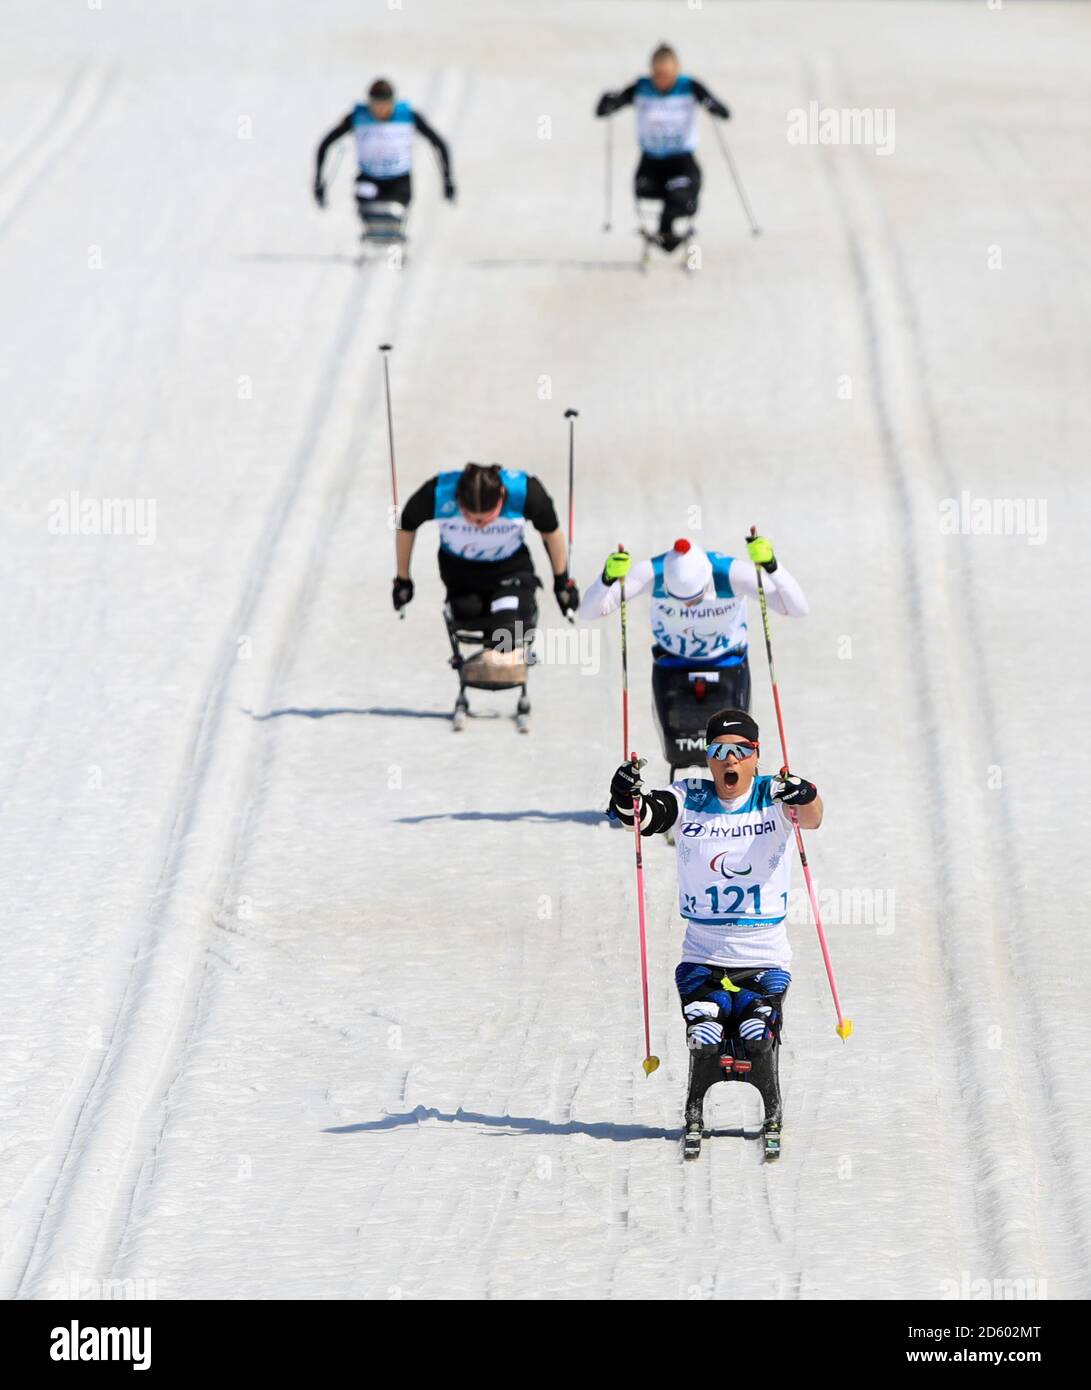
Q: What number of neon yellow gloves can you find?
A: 2